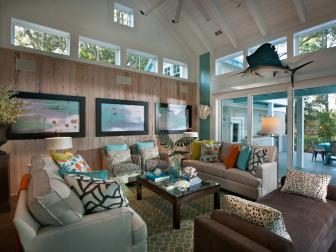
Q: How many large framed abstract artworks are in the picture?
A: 3